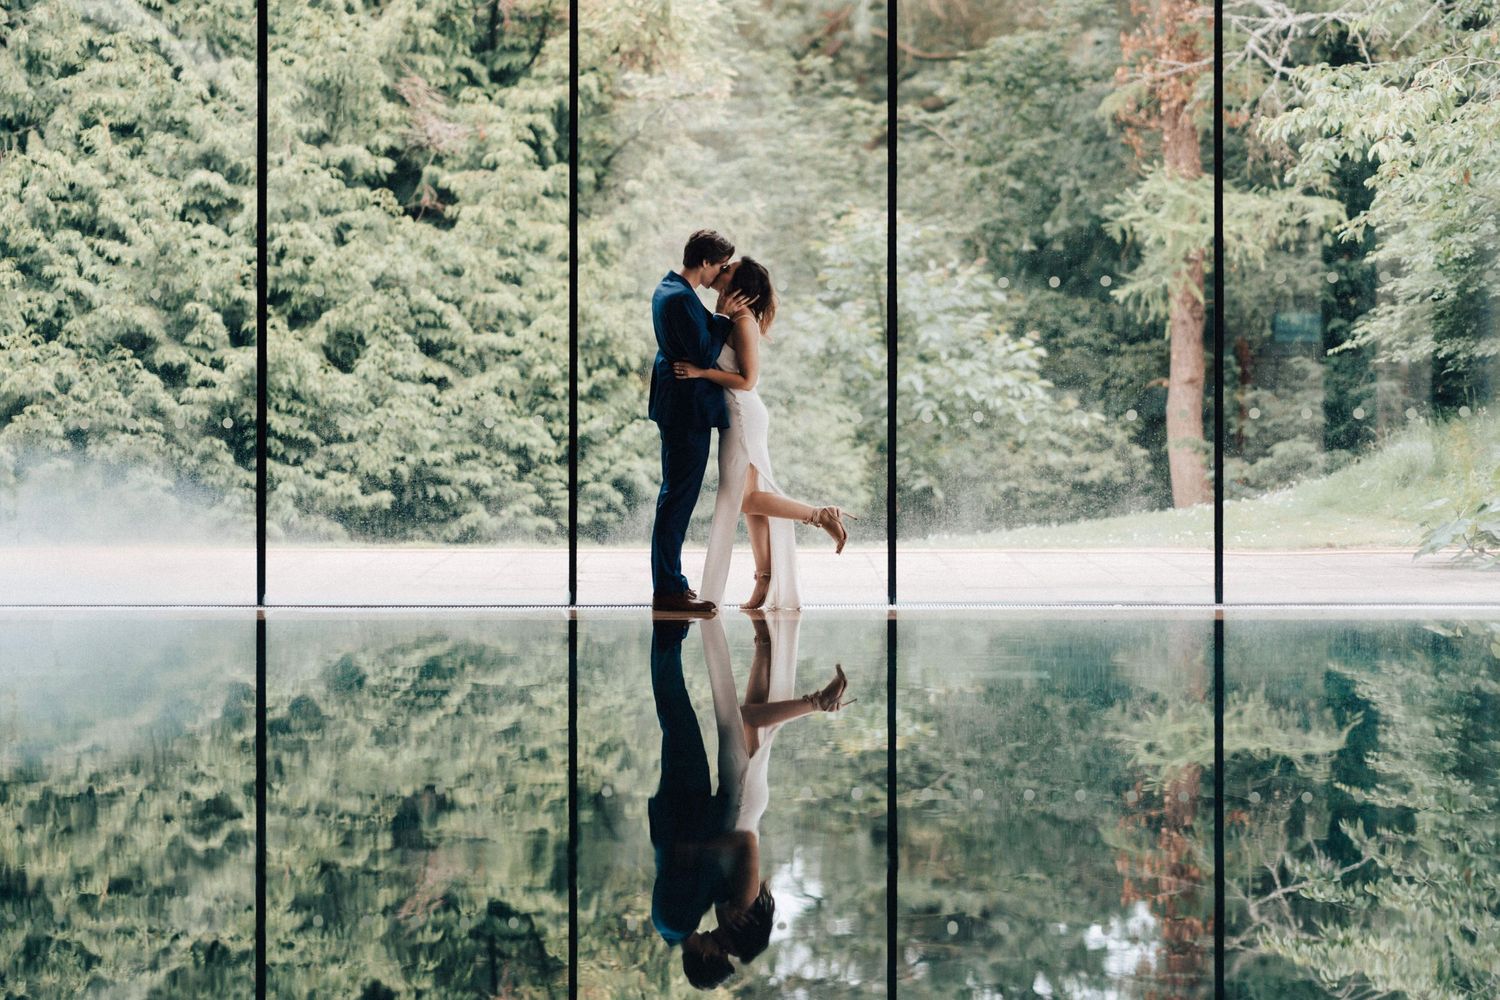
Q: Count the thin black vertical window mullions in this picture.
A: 4